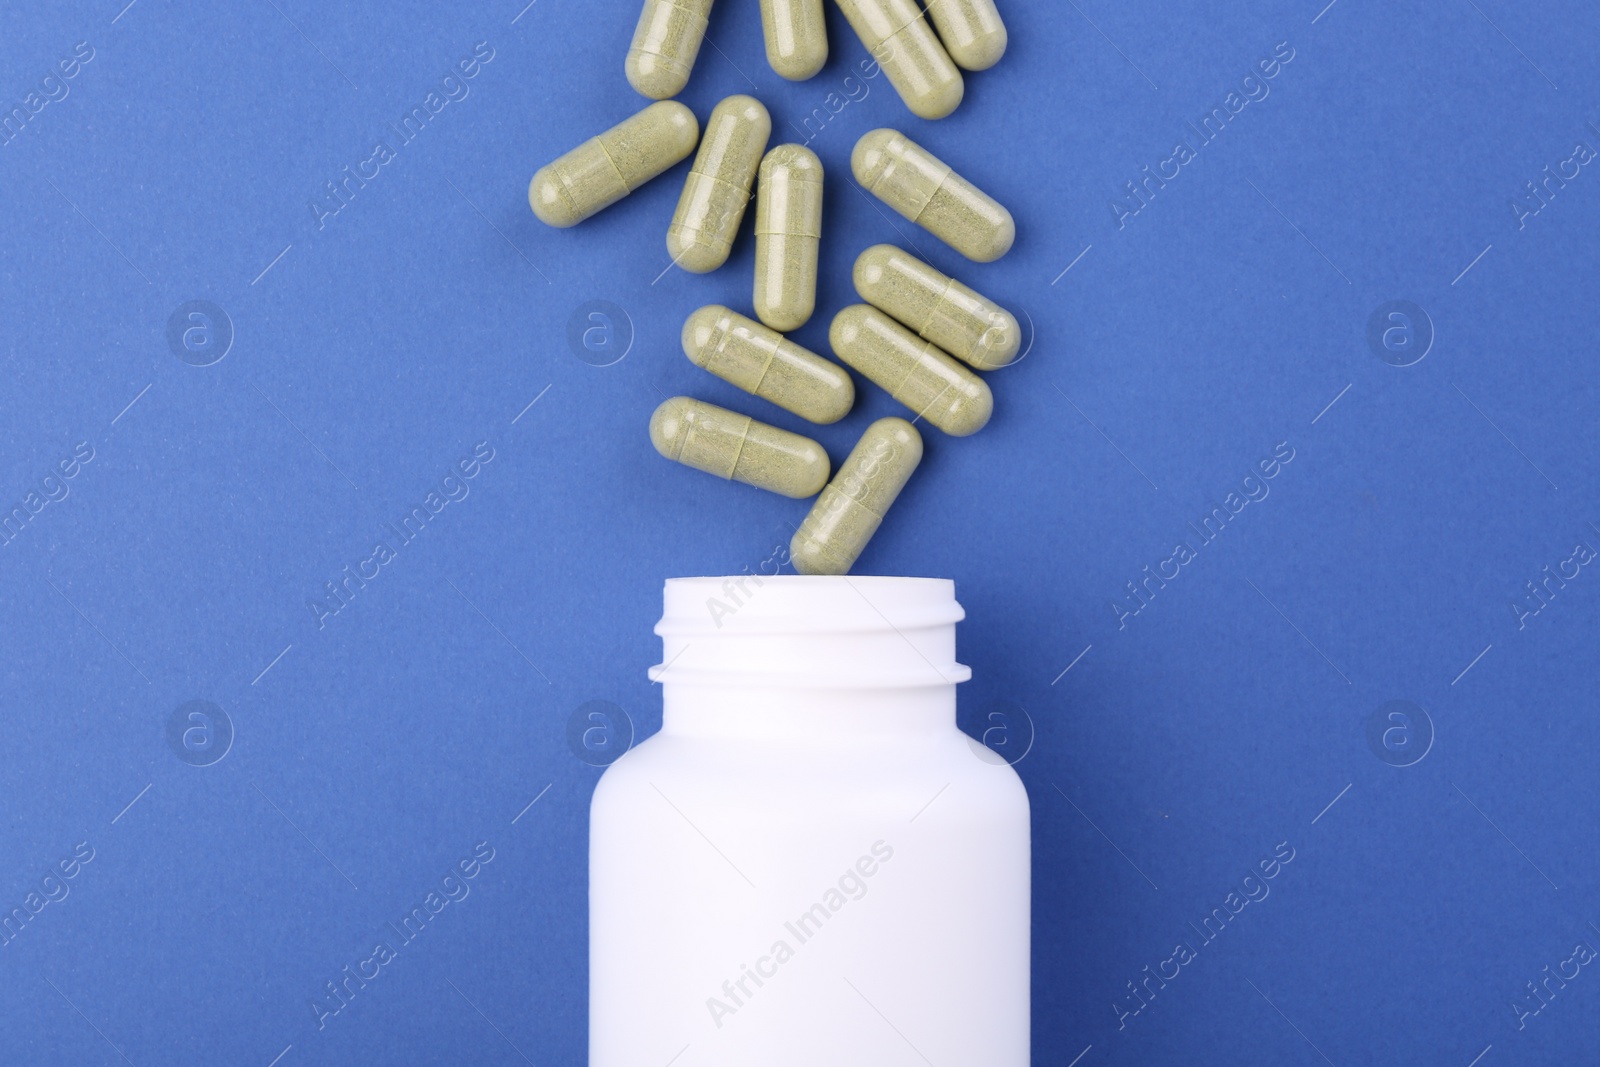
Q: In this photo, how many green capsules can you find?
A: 13